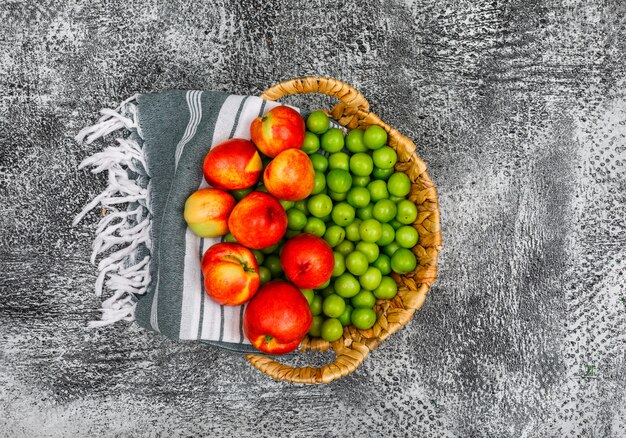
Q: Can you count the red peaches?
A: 8